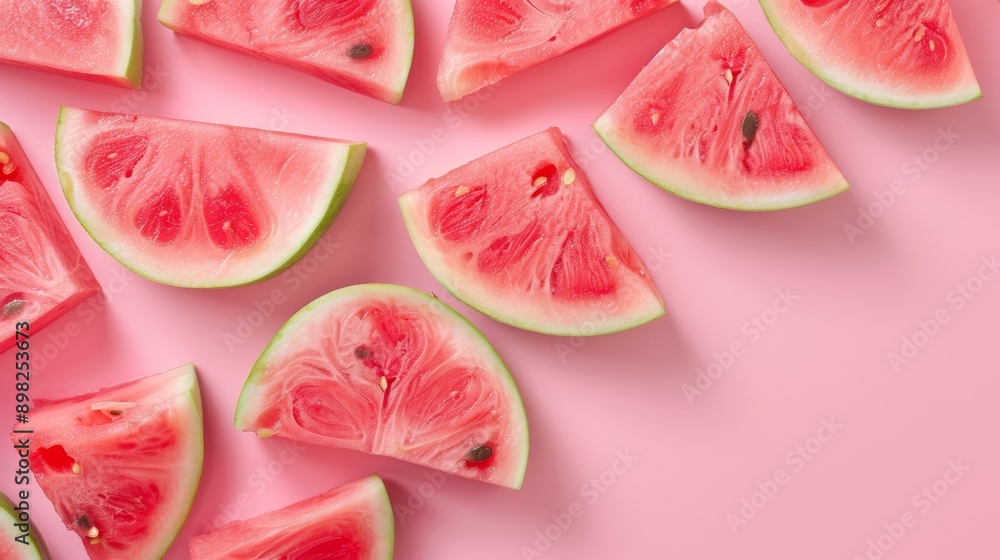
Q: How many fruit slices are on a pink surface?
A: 12